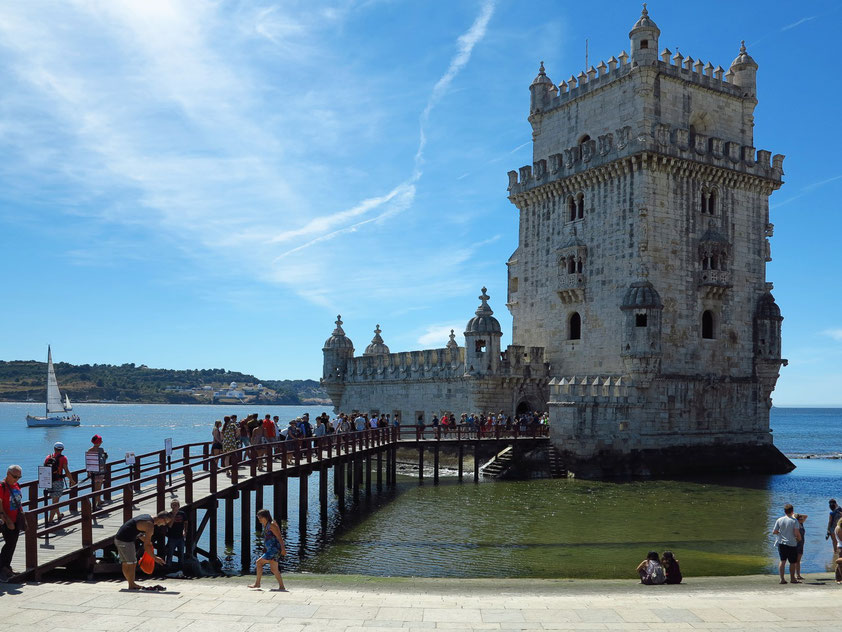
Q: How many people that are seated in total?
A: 2